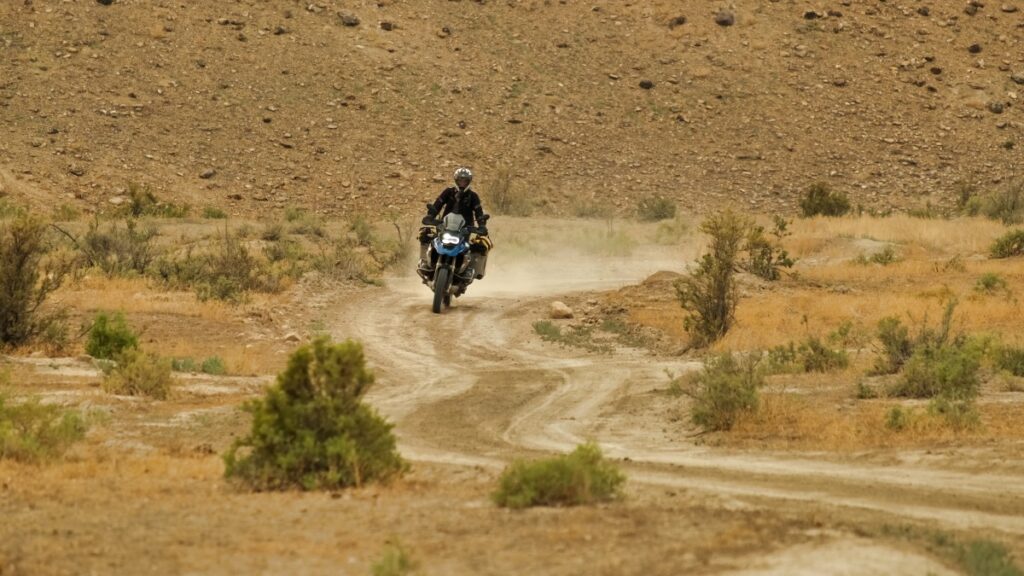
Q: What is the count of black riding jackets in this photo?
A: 1